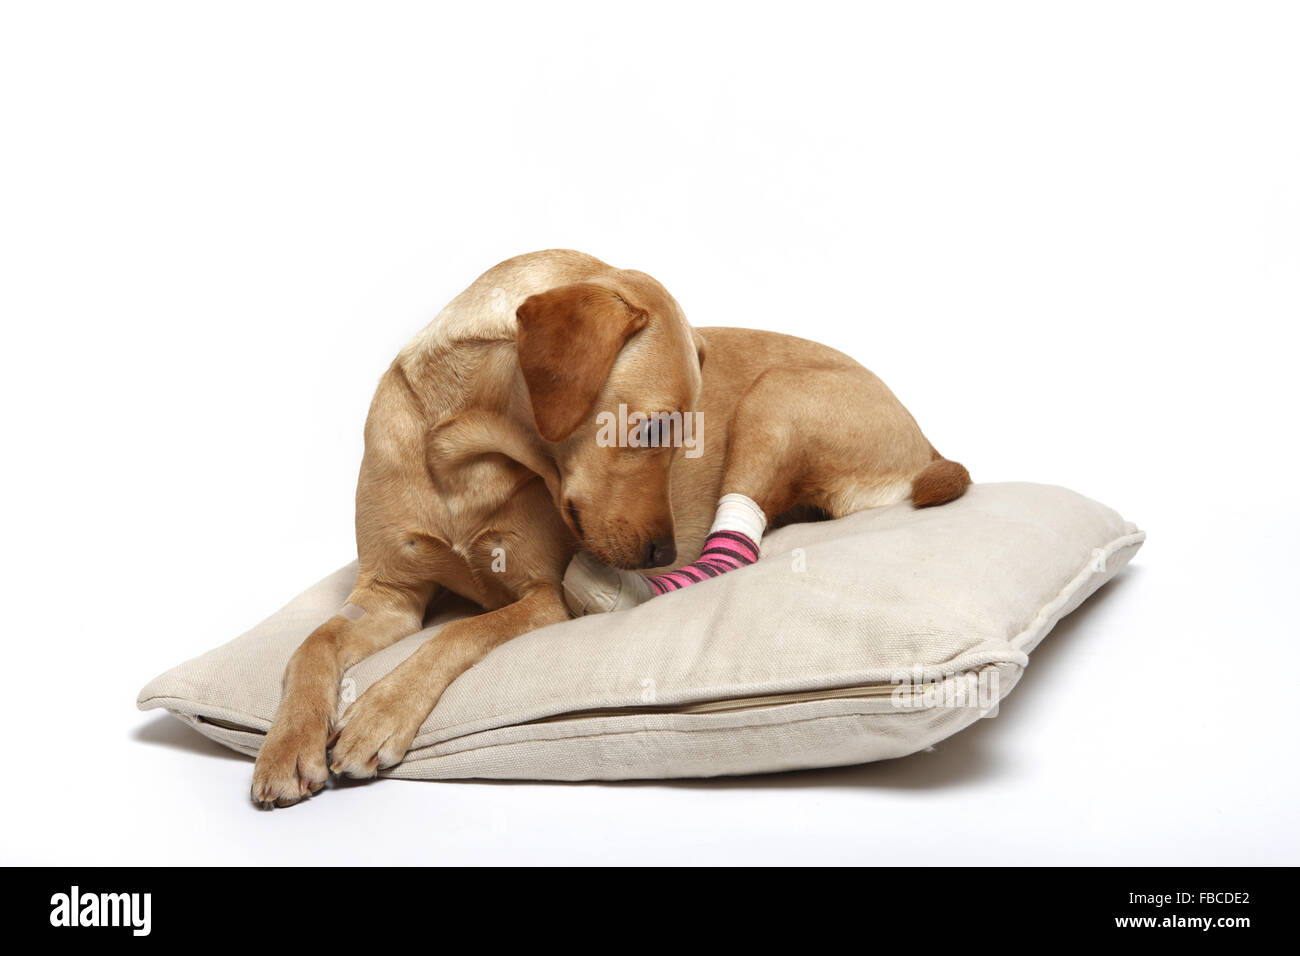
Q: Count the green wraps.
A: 0